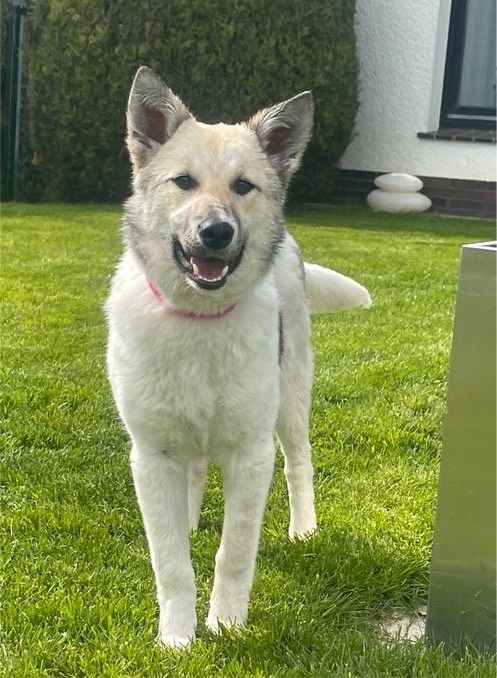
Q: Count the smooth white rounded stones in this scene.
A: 2